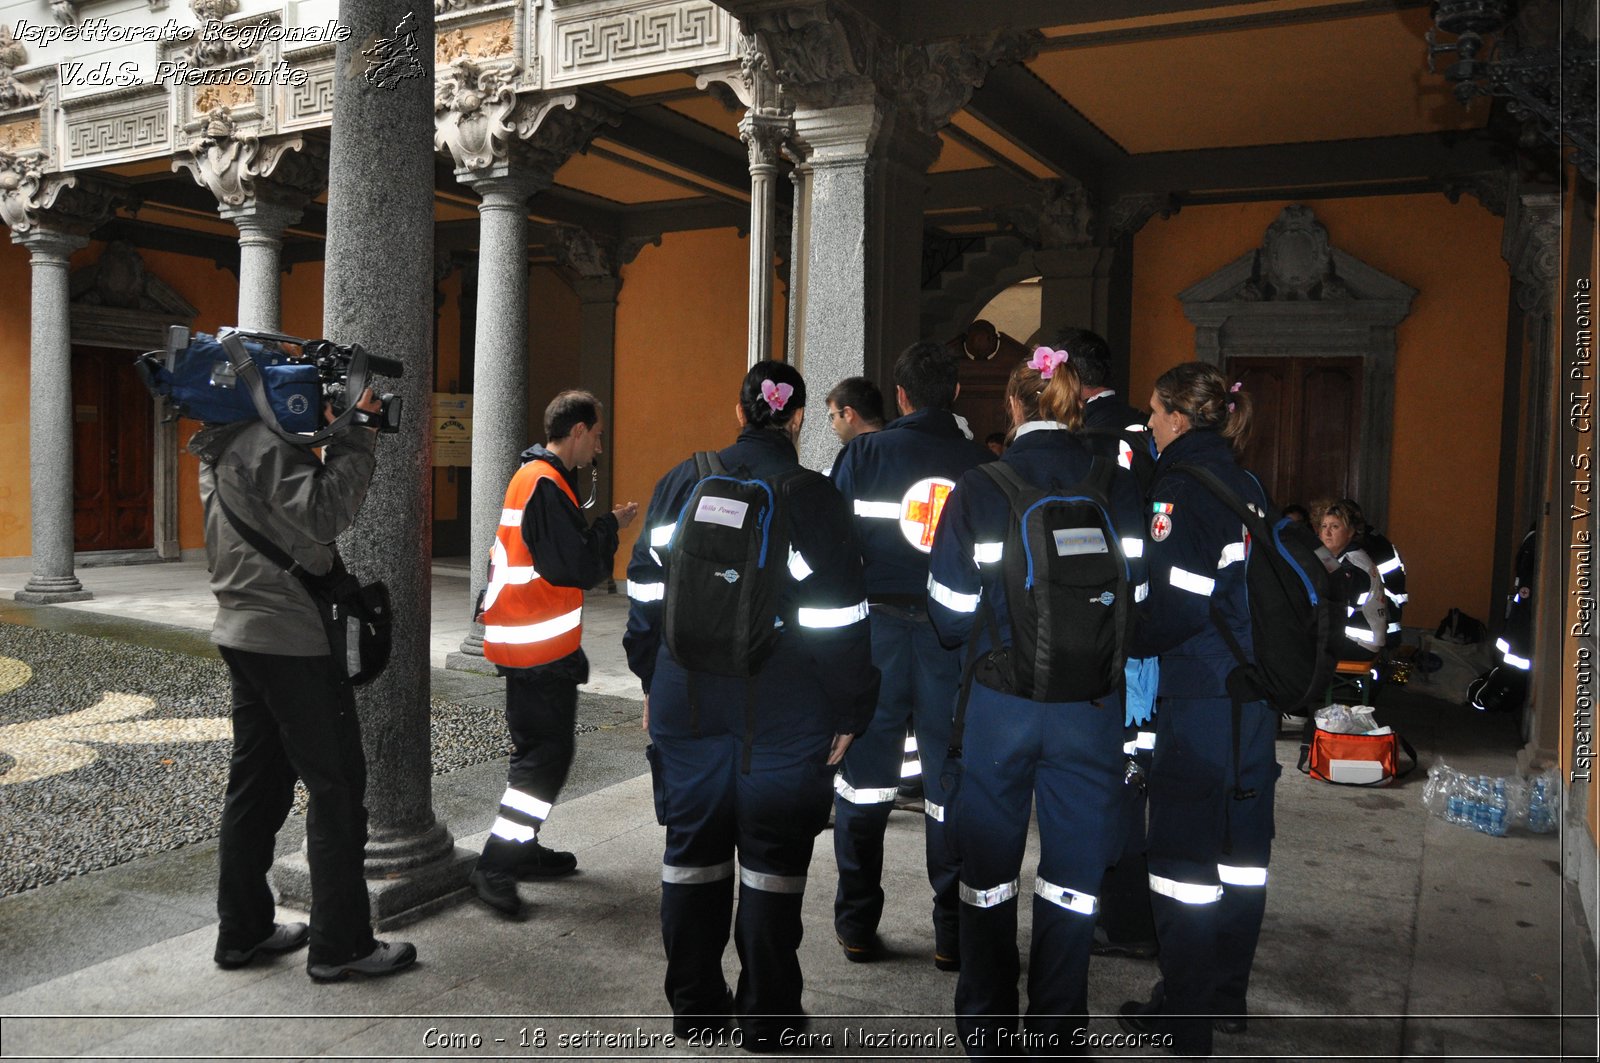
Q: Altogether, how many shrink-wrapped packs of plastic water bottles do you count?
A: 2